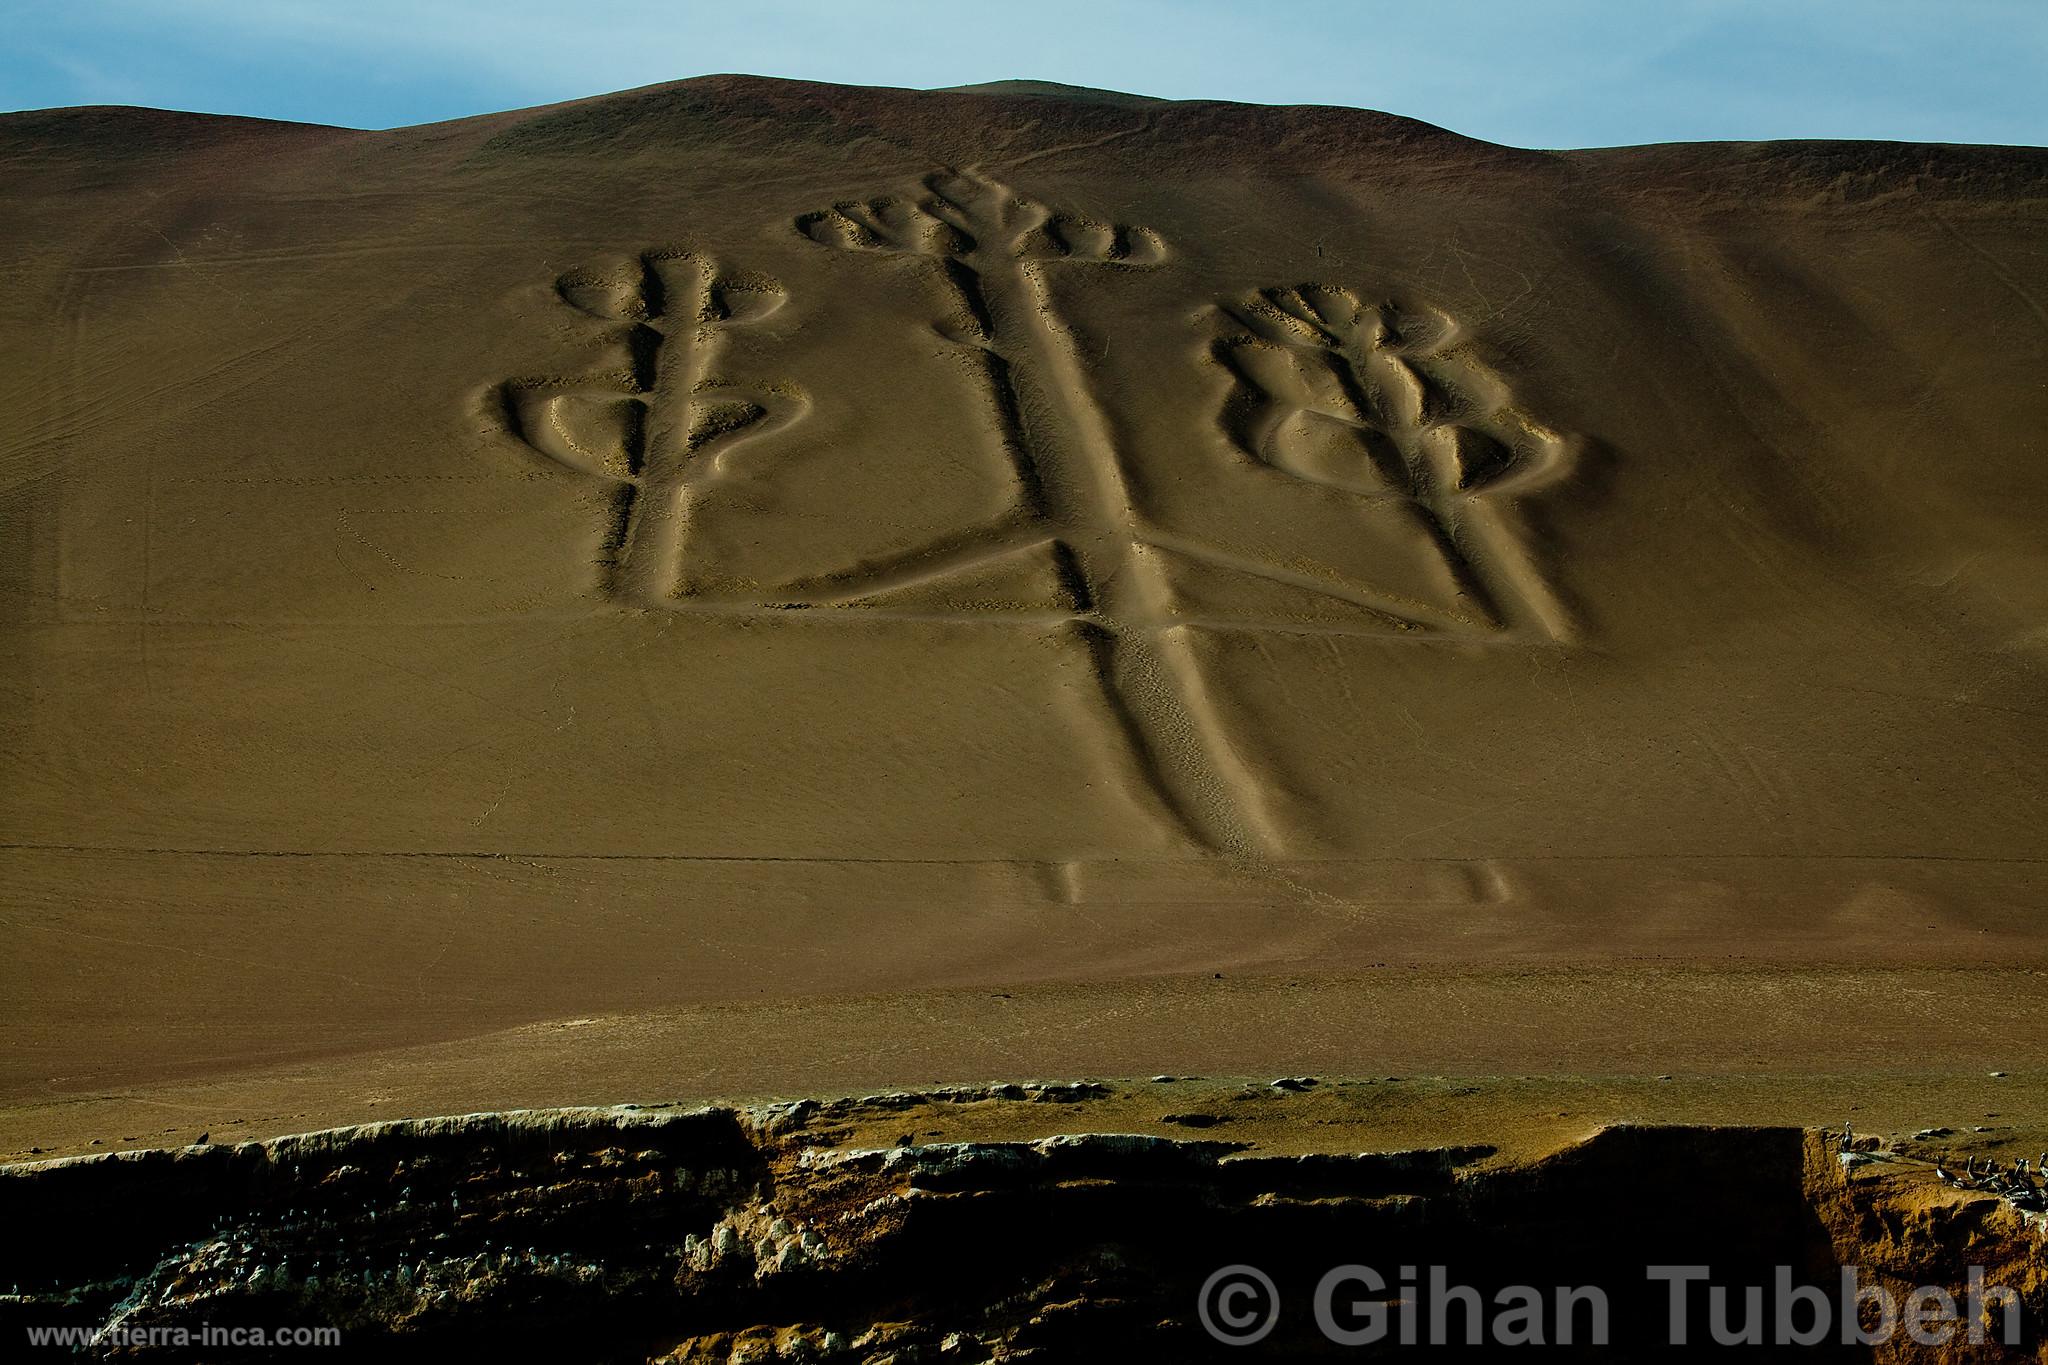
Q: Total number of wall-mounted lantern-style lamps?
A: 0